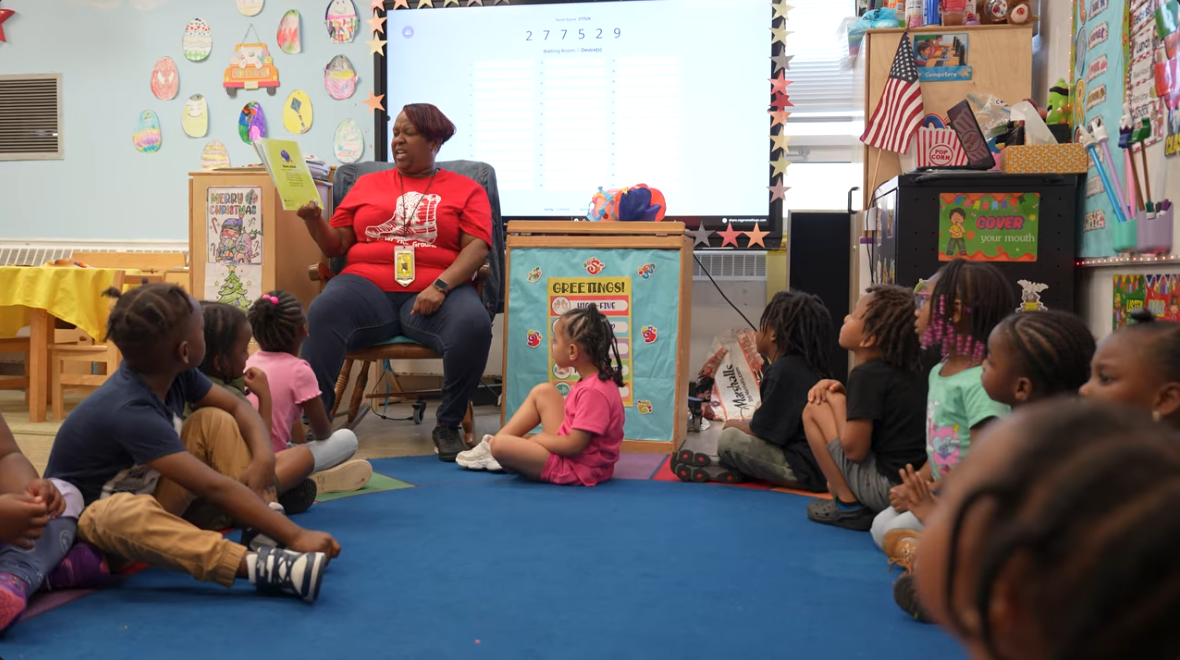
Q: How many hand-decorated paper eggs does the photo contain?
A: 12